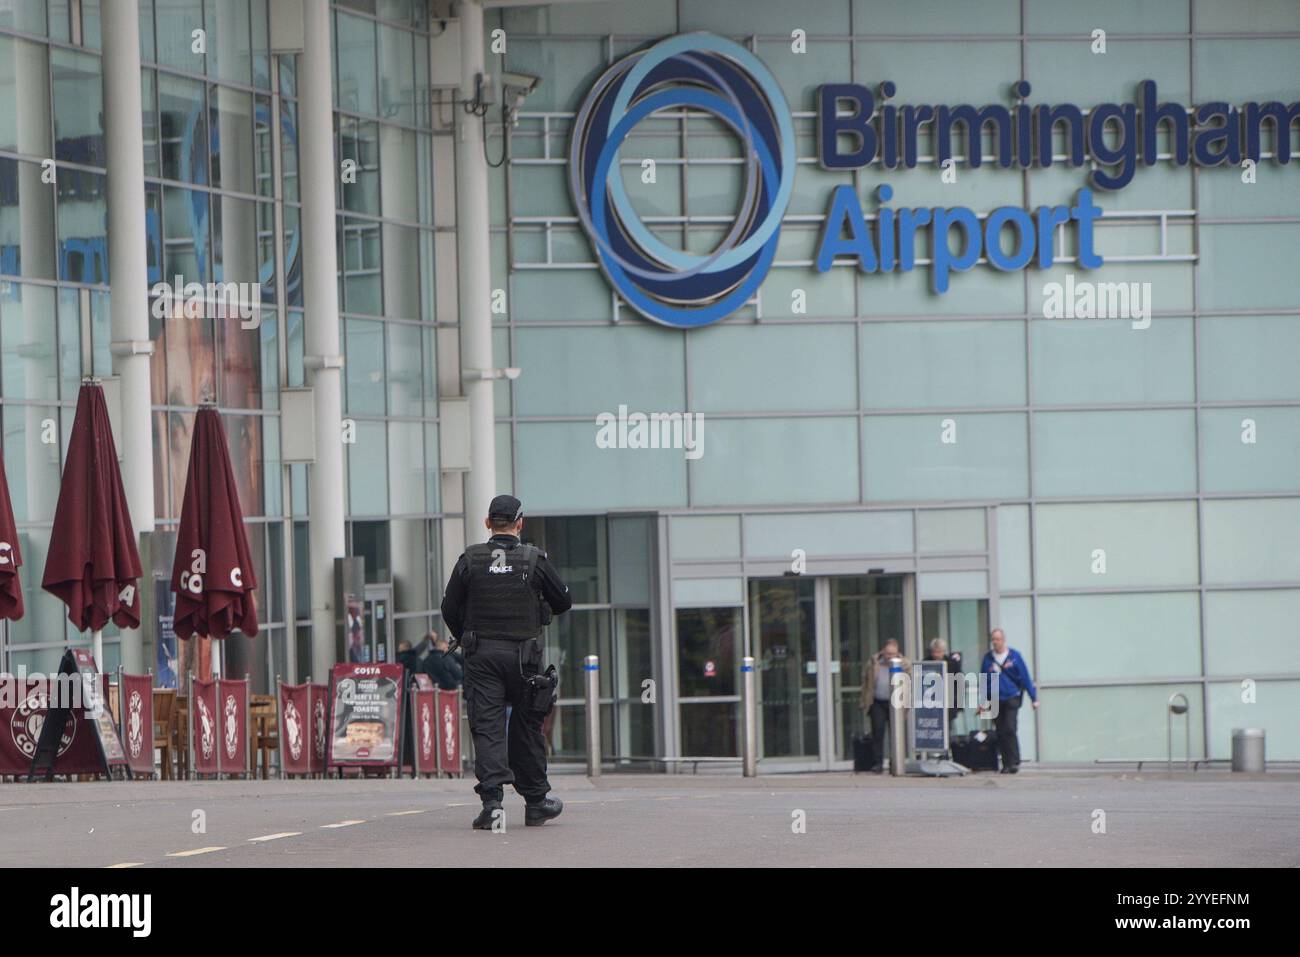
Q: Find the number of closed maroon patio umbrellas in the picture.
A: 3